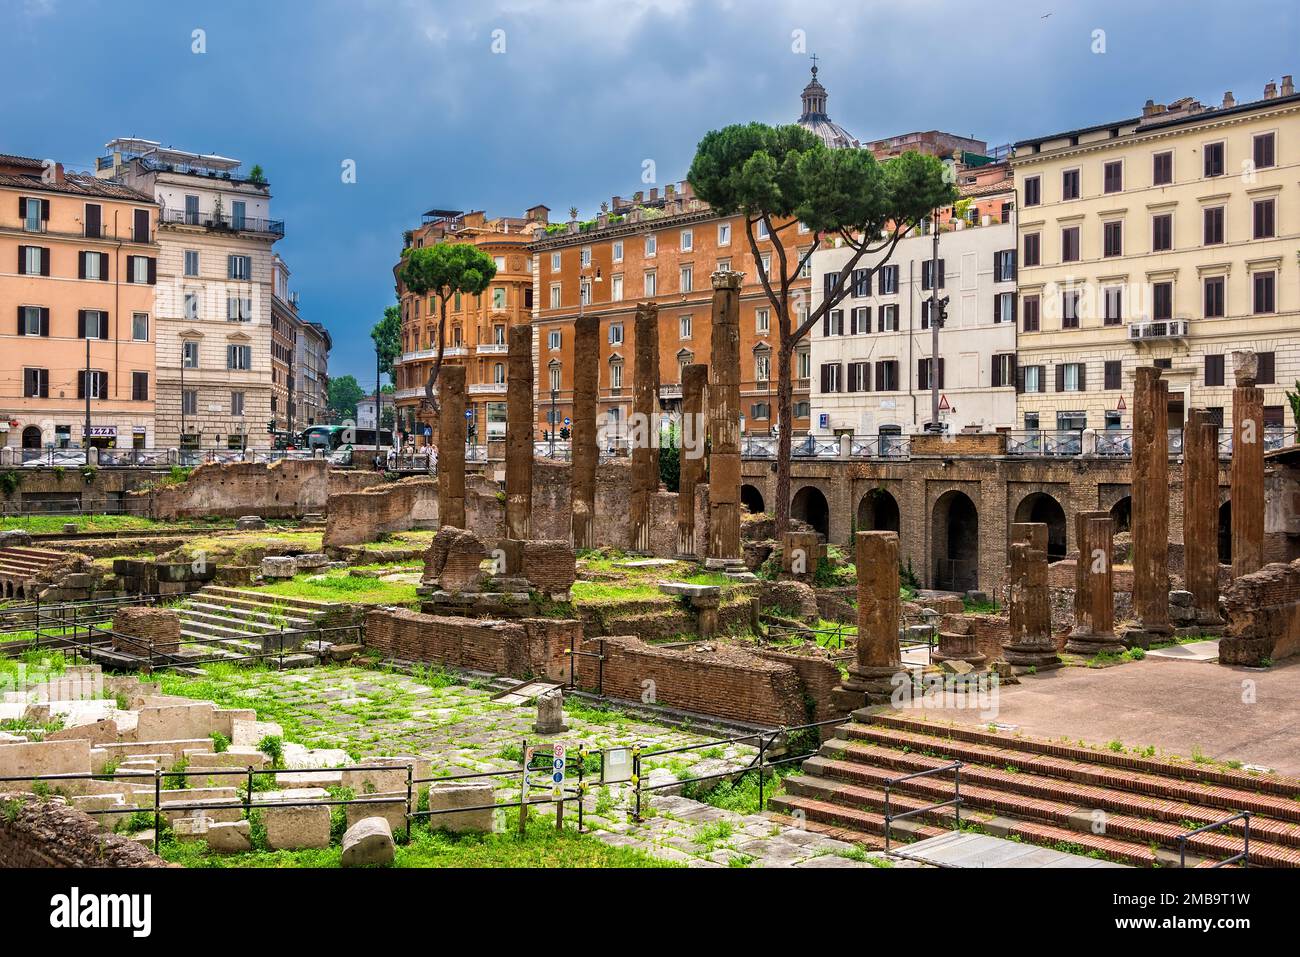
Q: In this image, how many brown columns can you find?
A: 12